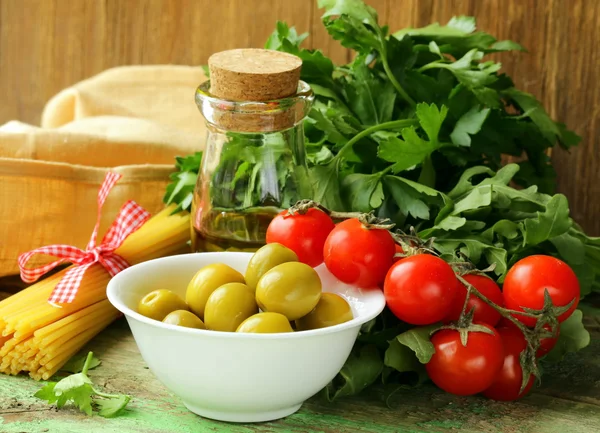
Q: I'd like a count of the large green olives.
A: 8